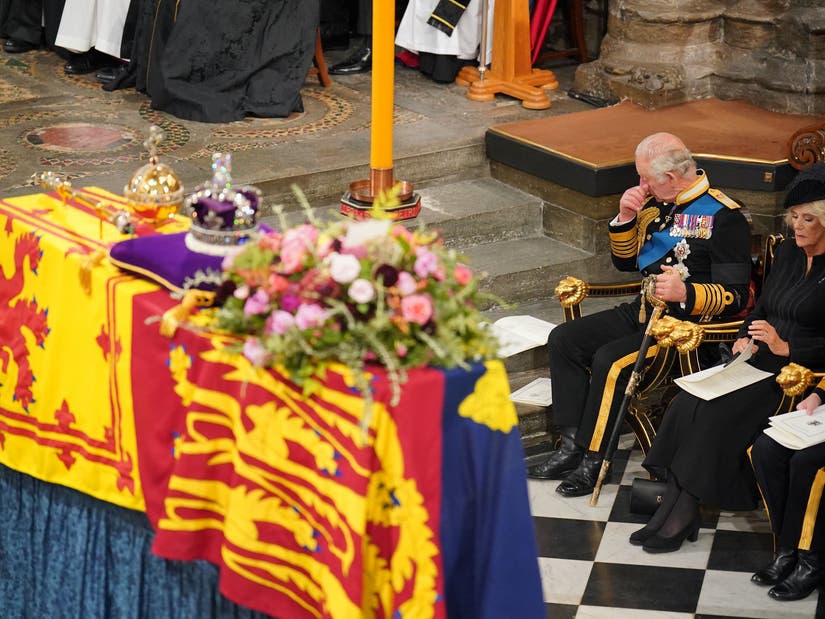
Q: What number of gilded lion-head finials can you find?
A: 4